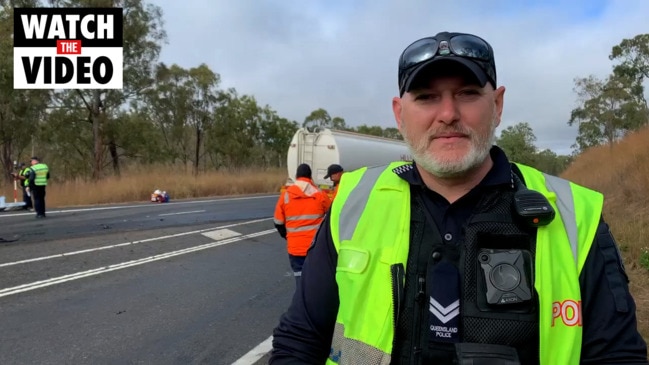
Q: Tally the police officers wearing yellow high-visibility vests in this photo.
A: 3